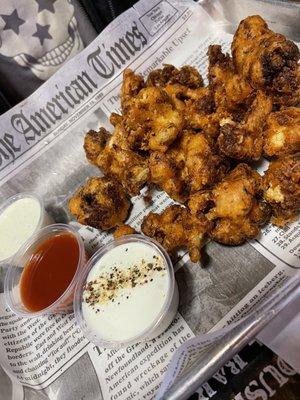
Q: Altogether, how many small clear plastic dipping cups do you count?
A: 3